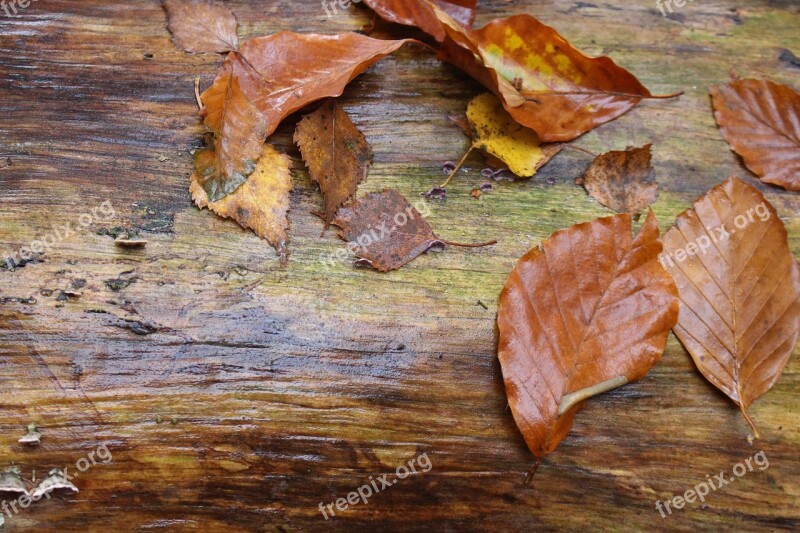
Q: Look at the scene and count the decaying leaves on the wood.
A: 13